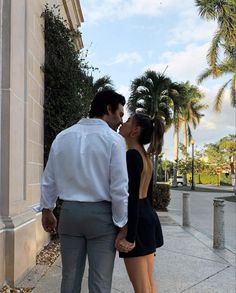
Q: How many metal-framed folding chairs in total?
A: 0